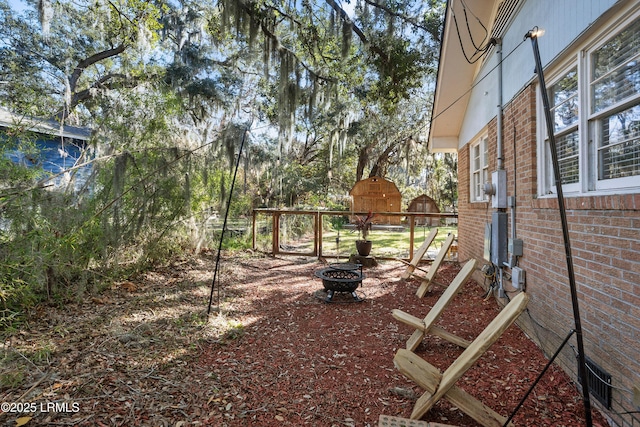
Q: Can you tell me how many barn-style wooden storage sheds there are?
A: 2